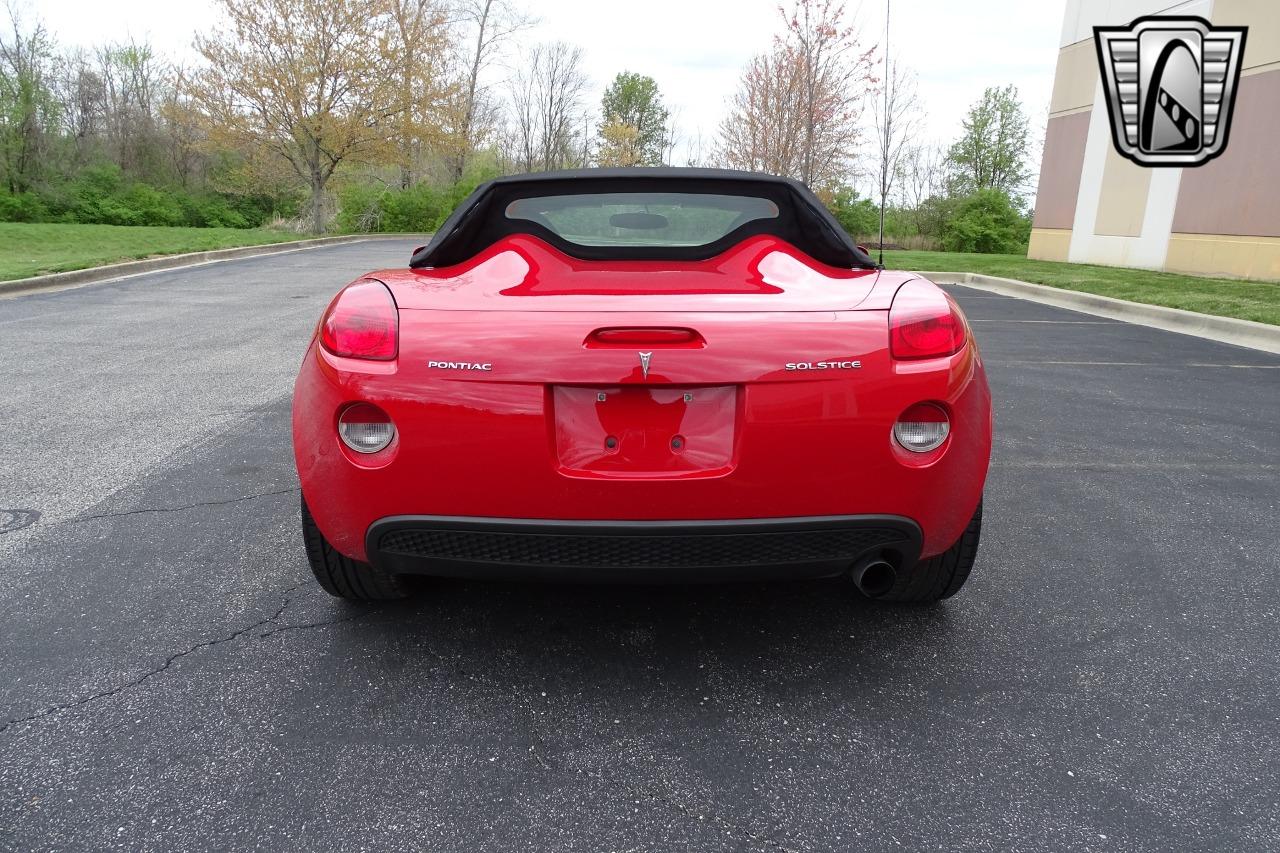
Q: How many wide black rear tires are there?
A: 2